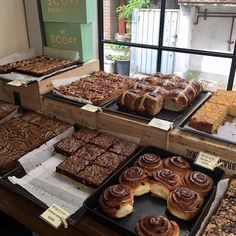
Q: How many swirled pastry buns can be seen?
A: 8